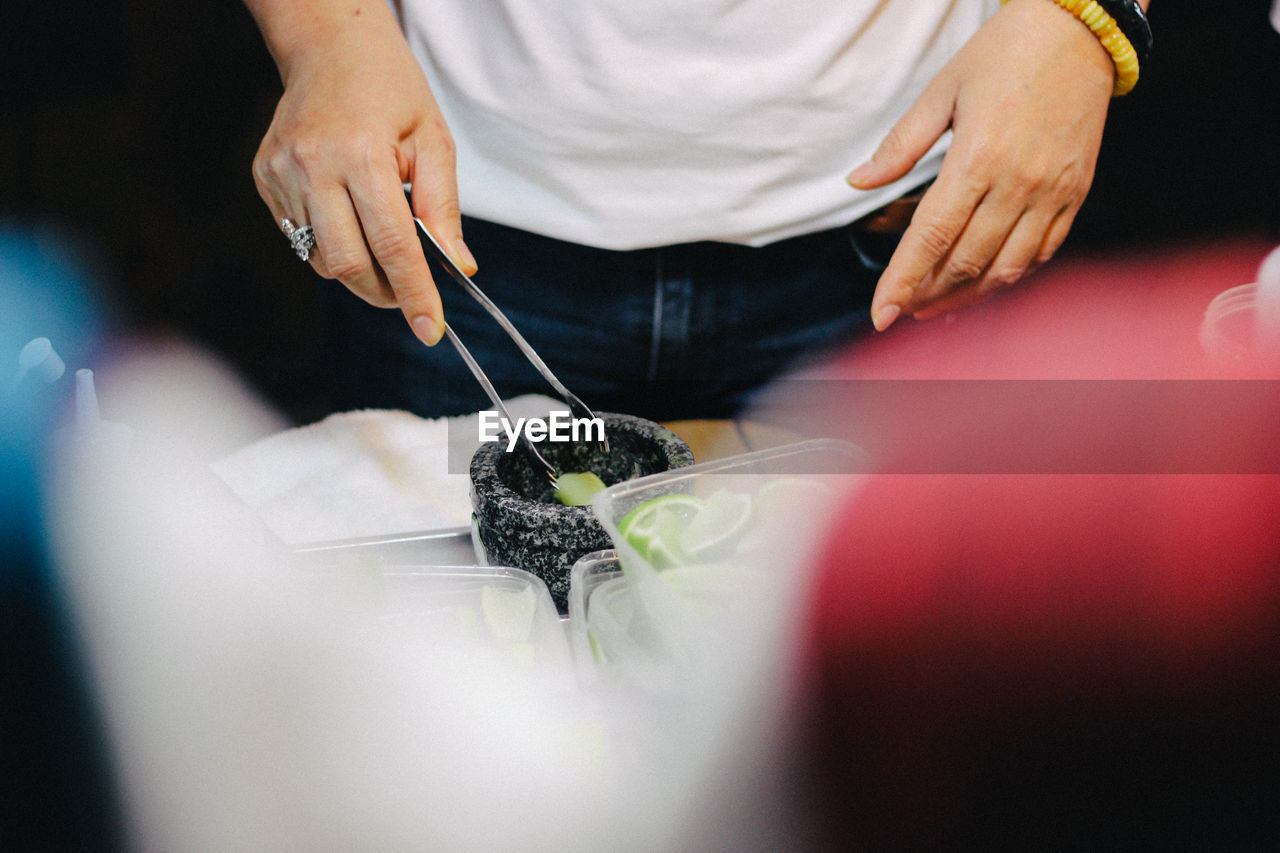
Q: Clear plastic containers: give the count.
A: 3